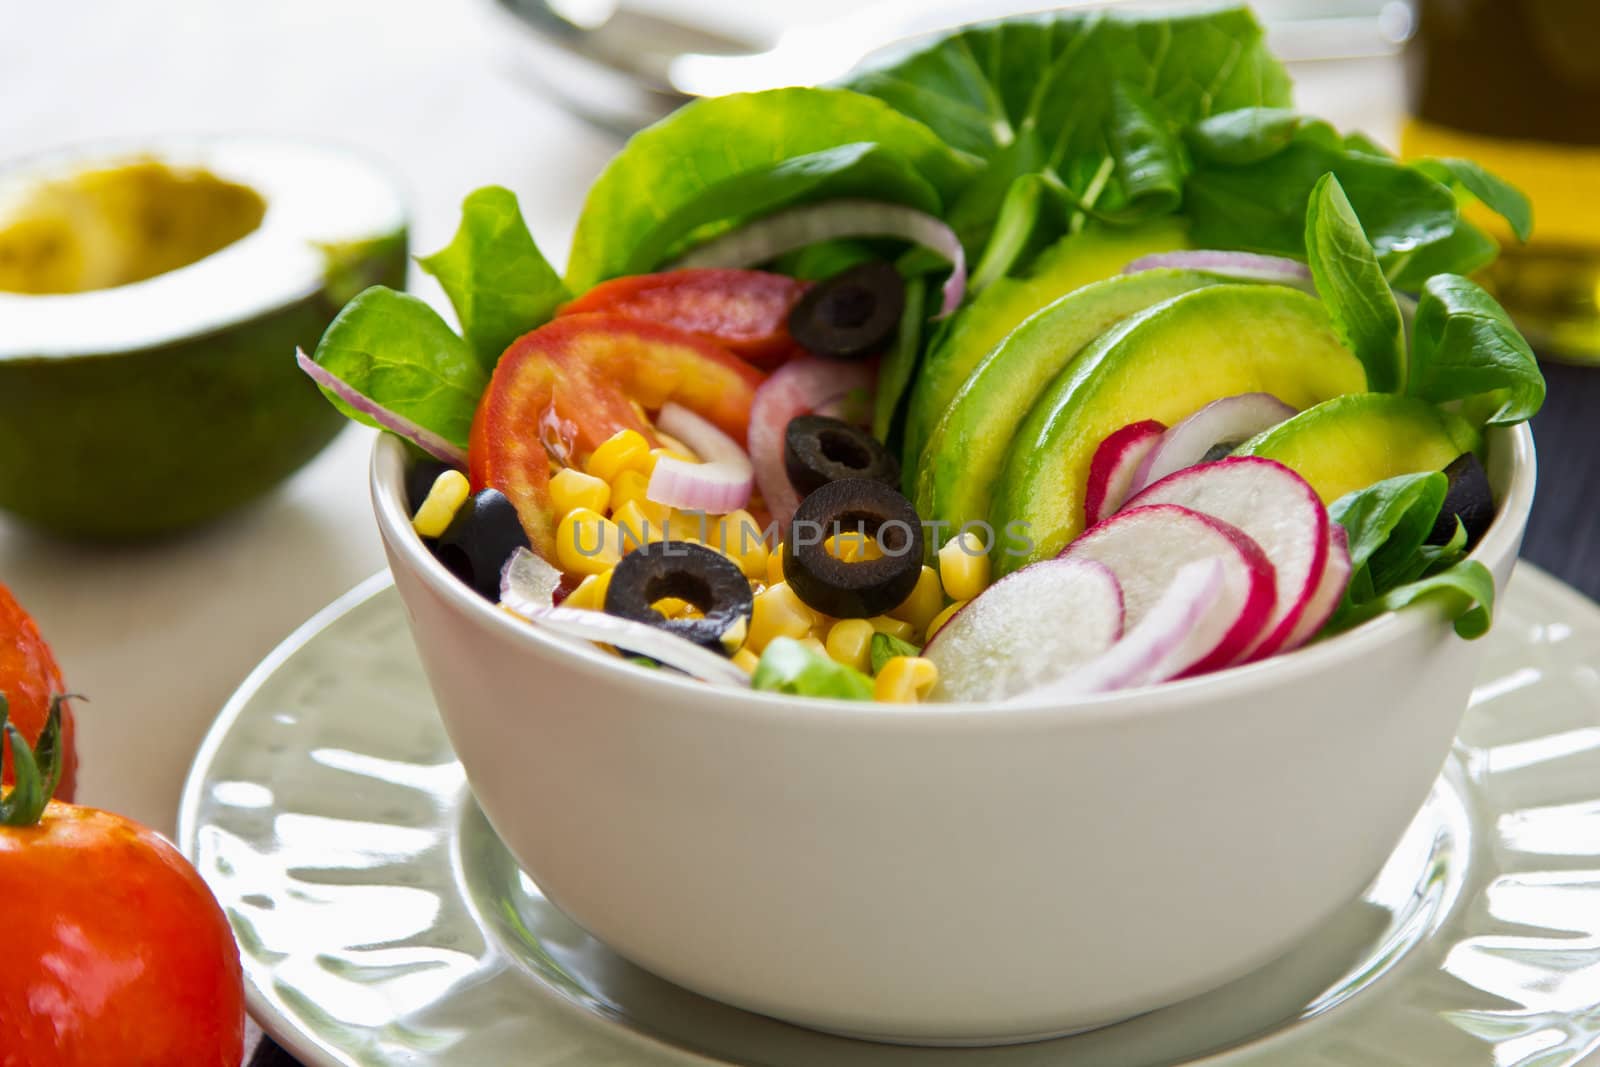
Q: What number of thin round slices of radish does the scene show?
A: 5